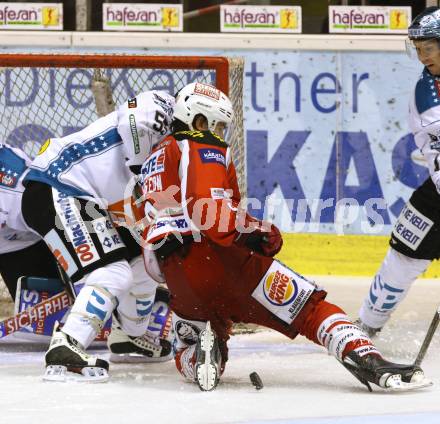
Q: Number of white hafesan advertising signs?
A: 4